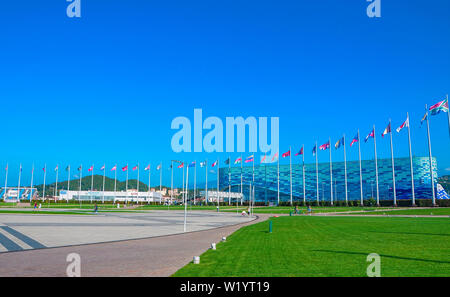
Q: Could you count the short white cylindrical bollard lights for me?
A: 3